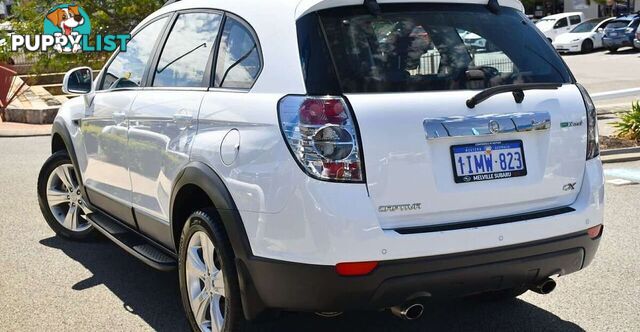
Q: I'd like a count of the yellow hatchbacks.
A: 0